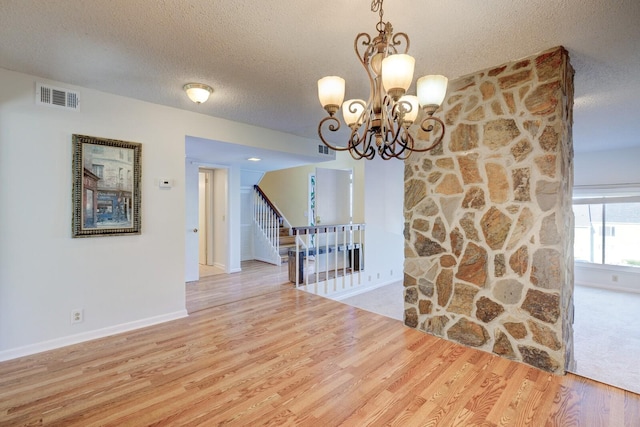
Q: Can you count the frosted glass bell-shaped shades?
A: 5